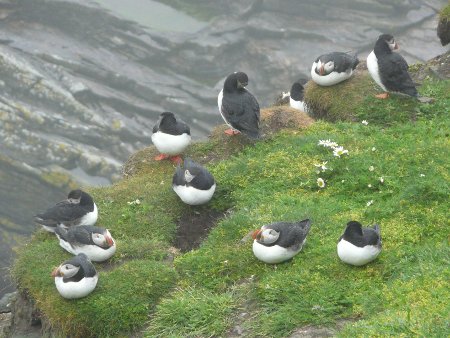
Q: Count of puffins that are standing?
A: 3